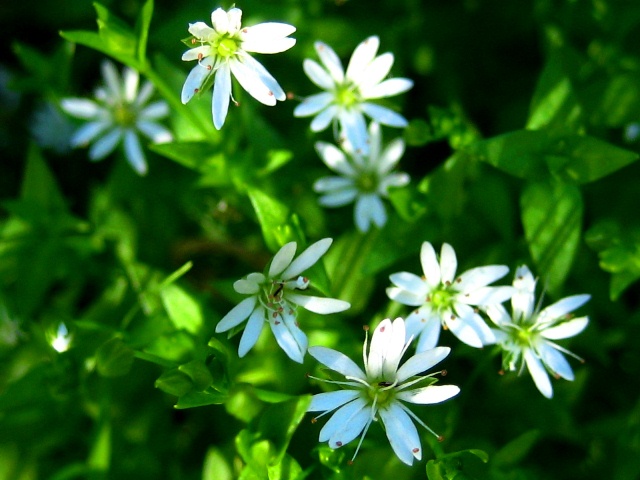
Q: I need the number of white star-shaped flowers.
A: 8